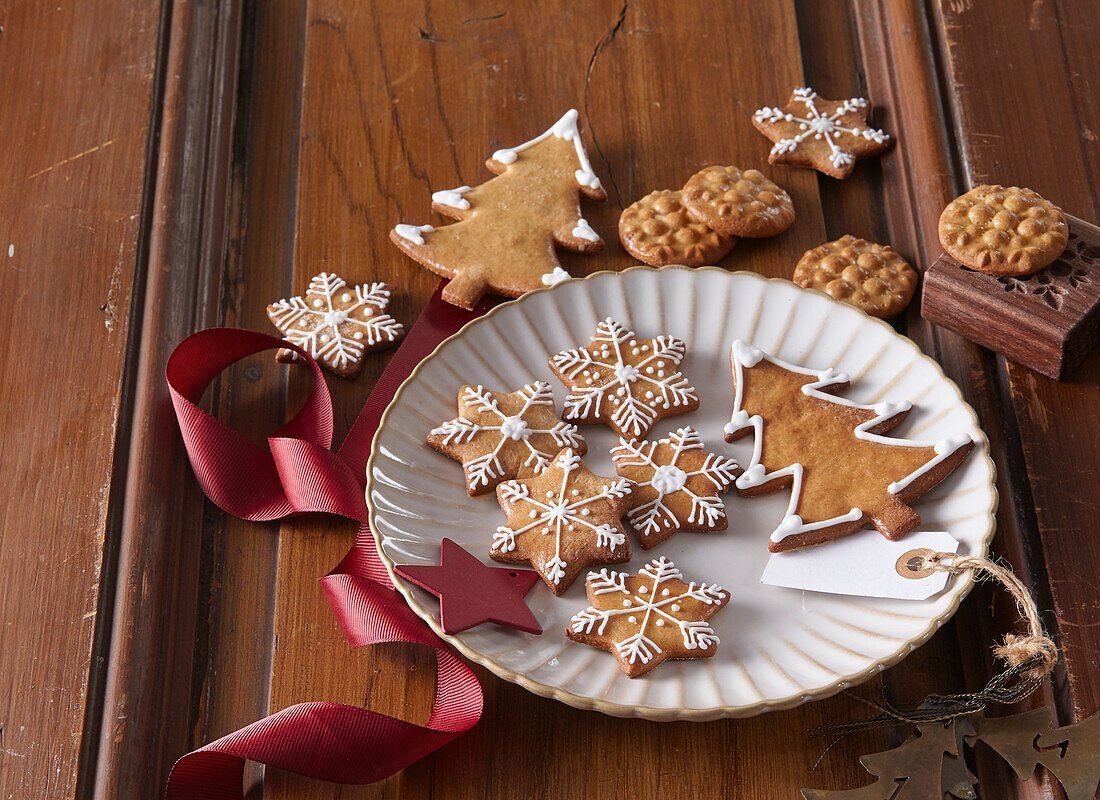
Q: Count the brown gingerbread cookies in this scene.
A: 13